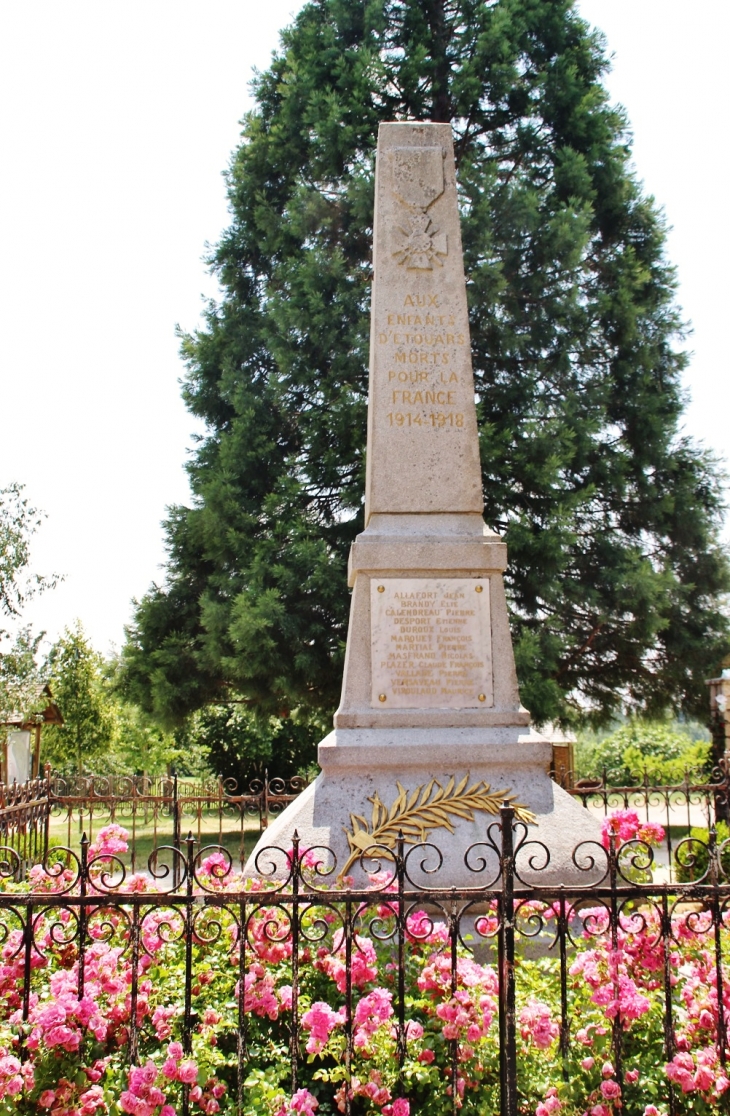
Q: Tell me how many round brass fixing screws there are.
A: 4